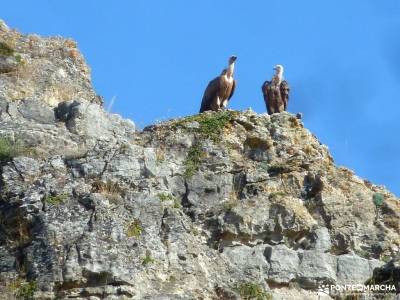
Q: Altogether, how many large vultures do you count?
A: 2